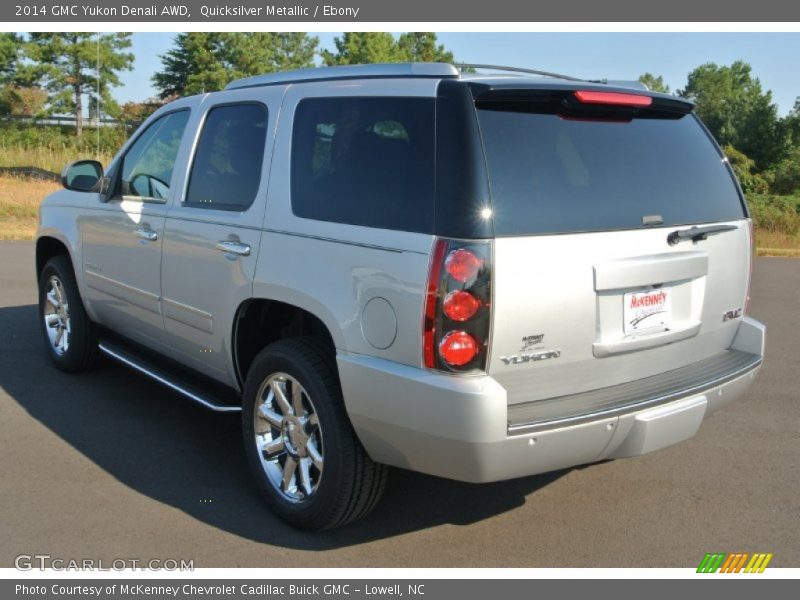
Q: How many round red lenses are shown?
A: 3